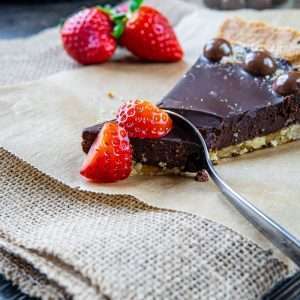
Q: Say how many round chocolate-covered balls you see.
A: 3